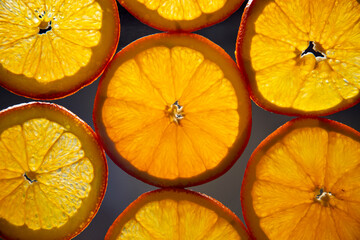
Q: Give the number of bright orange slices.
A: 7